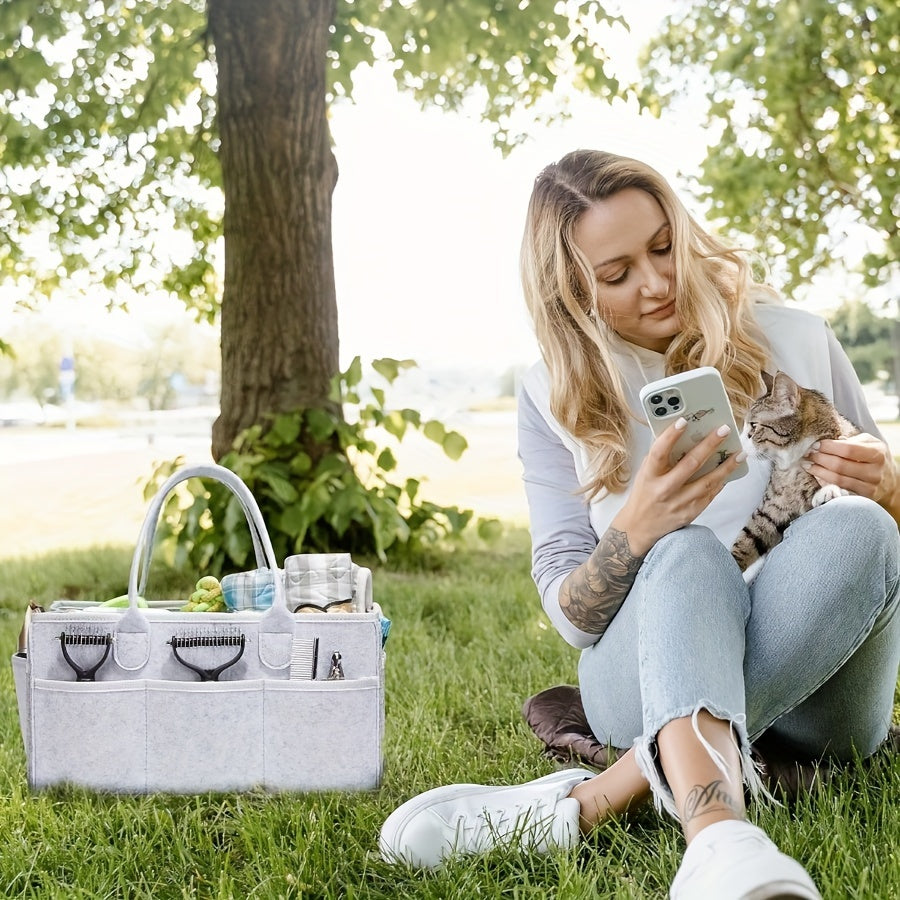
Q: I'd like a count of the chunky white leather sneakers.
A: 2